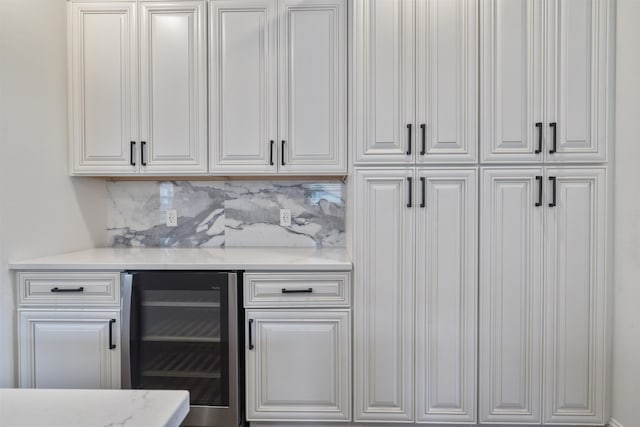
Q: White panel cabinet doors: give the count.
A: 14